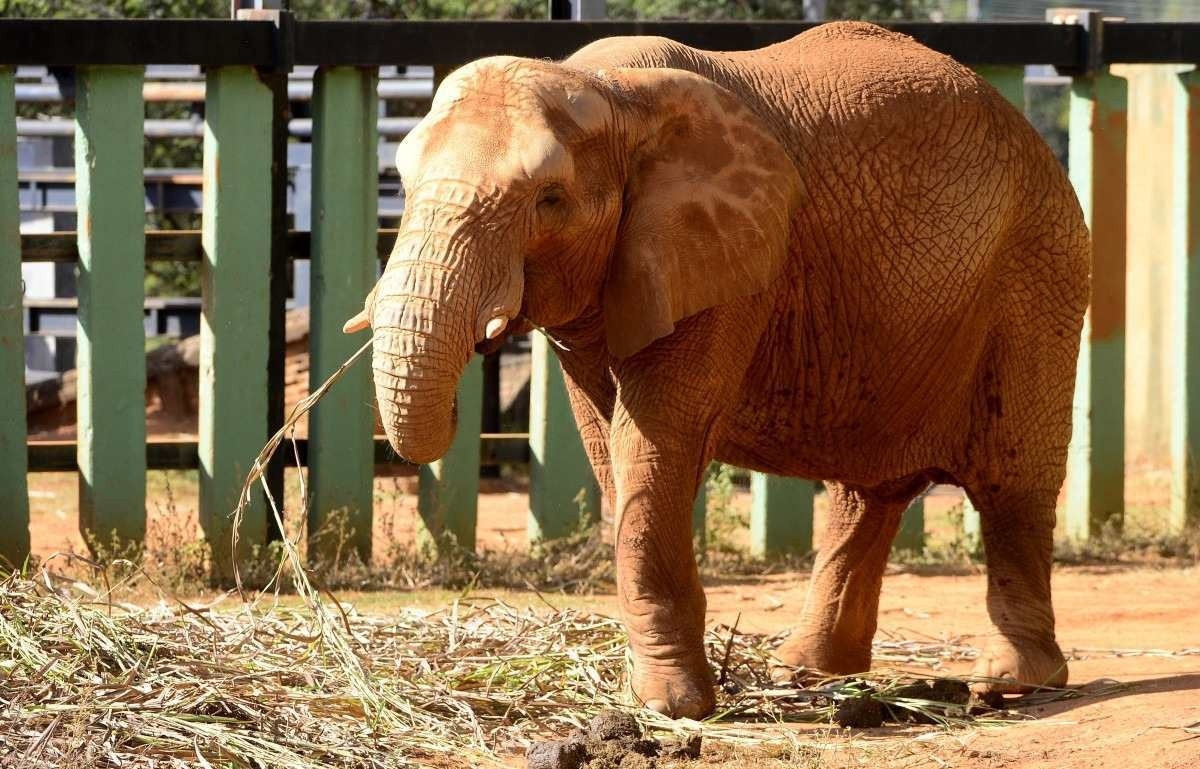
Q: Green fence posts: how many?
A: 12